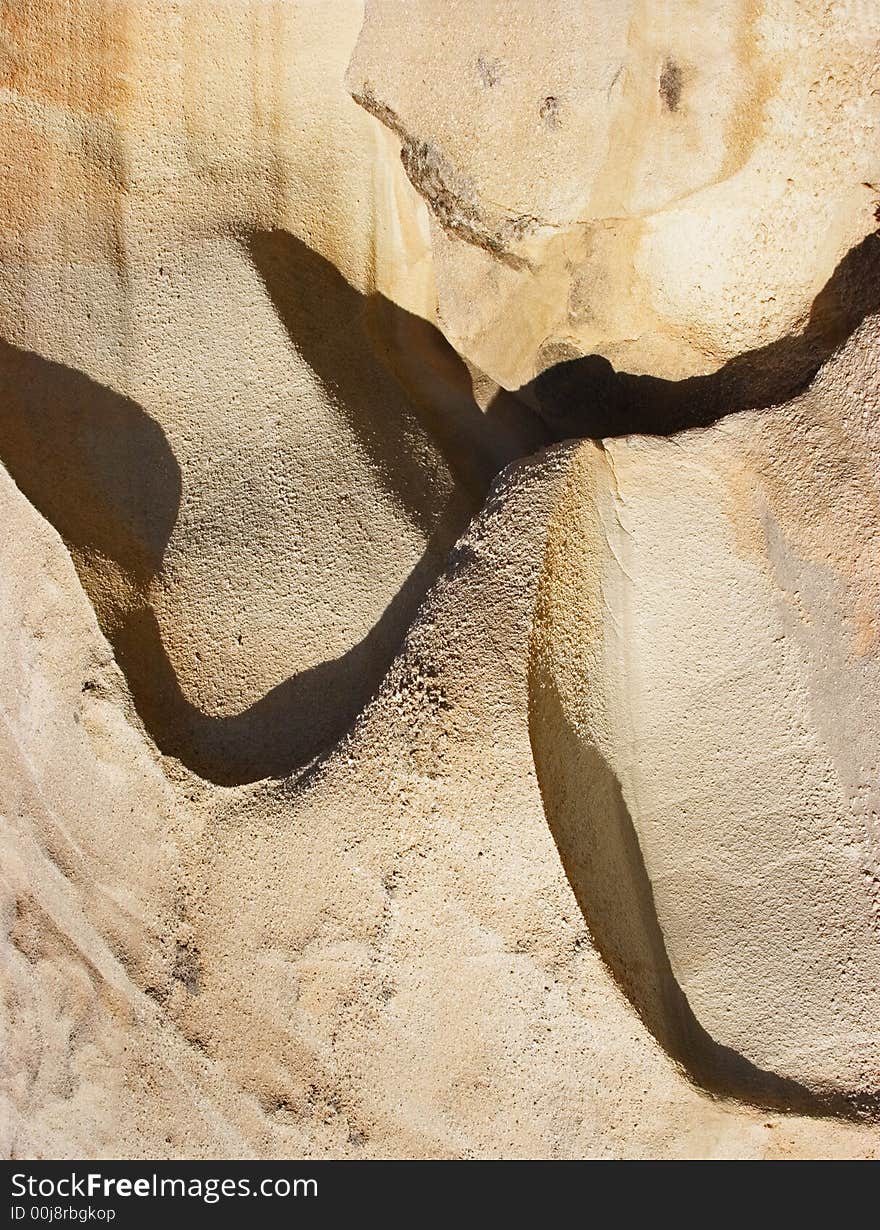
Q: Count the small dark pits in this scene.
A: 3